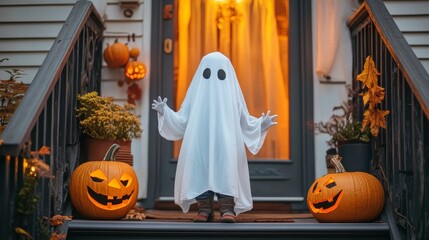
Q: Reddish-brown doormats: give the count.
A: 1